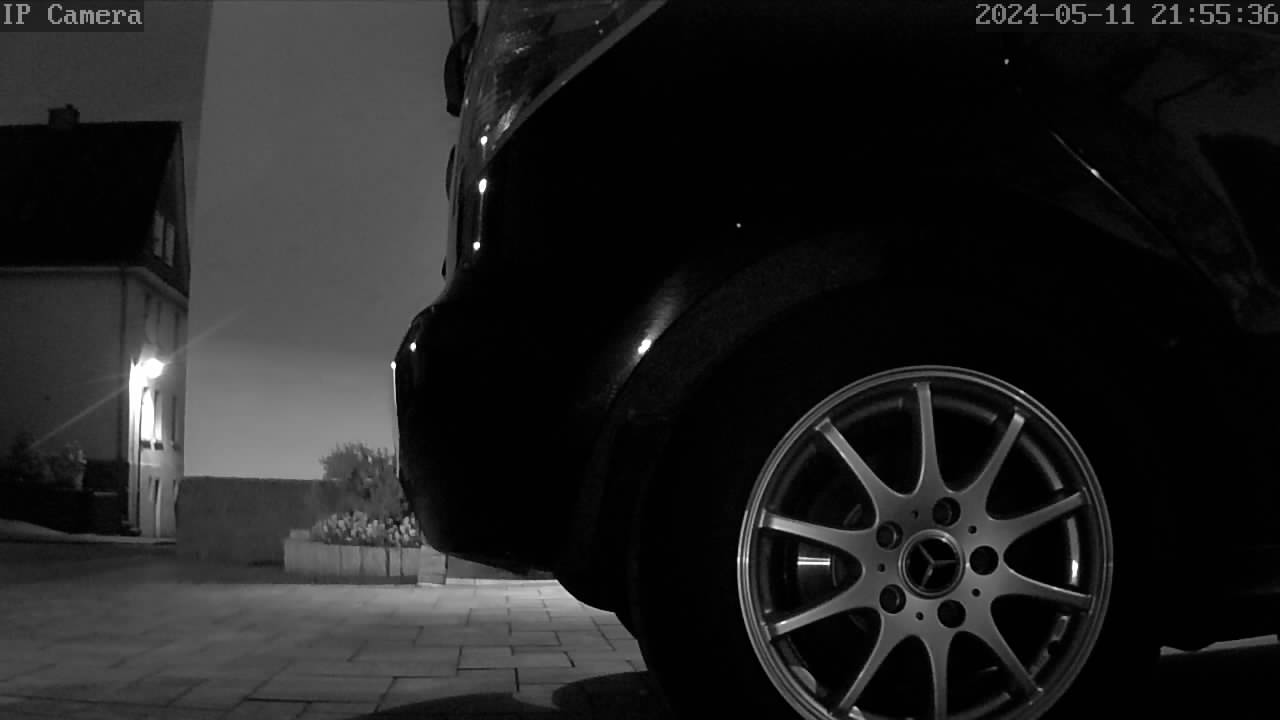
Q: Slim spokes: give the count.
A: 10